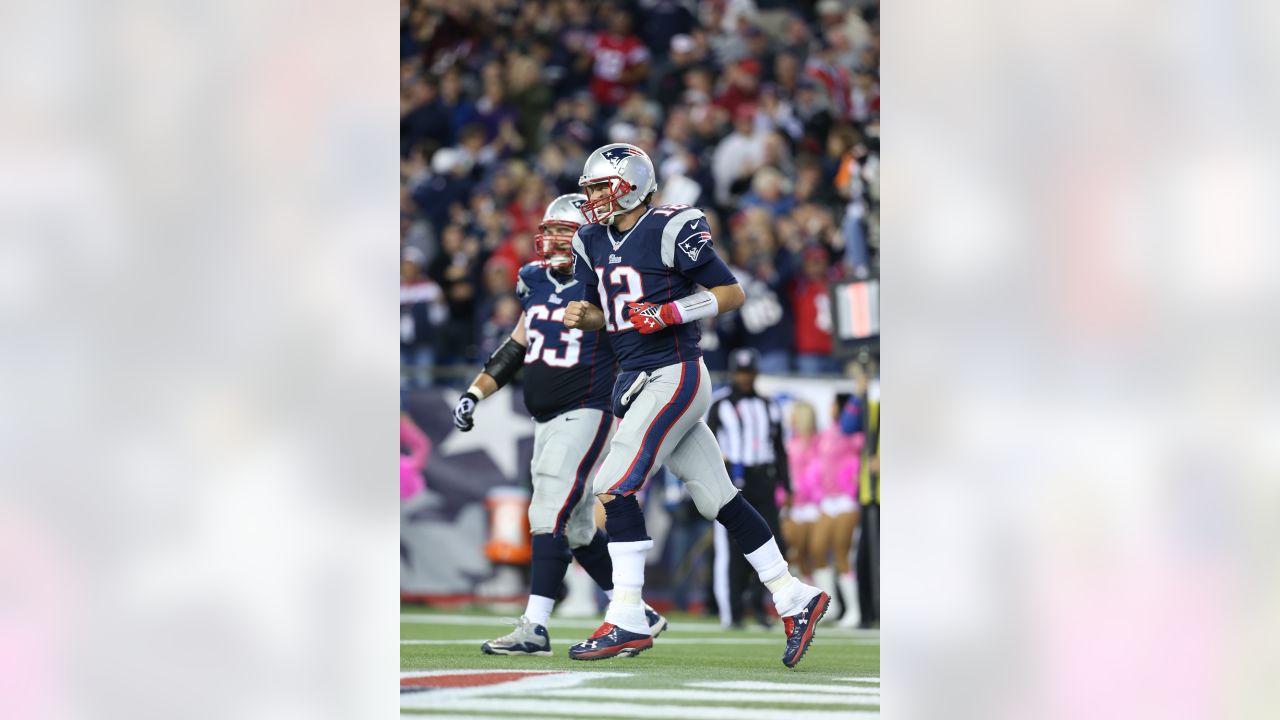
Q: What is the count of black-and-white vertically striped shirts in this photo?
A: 1